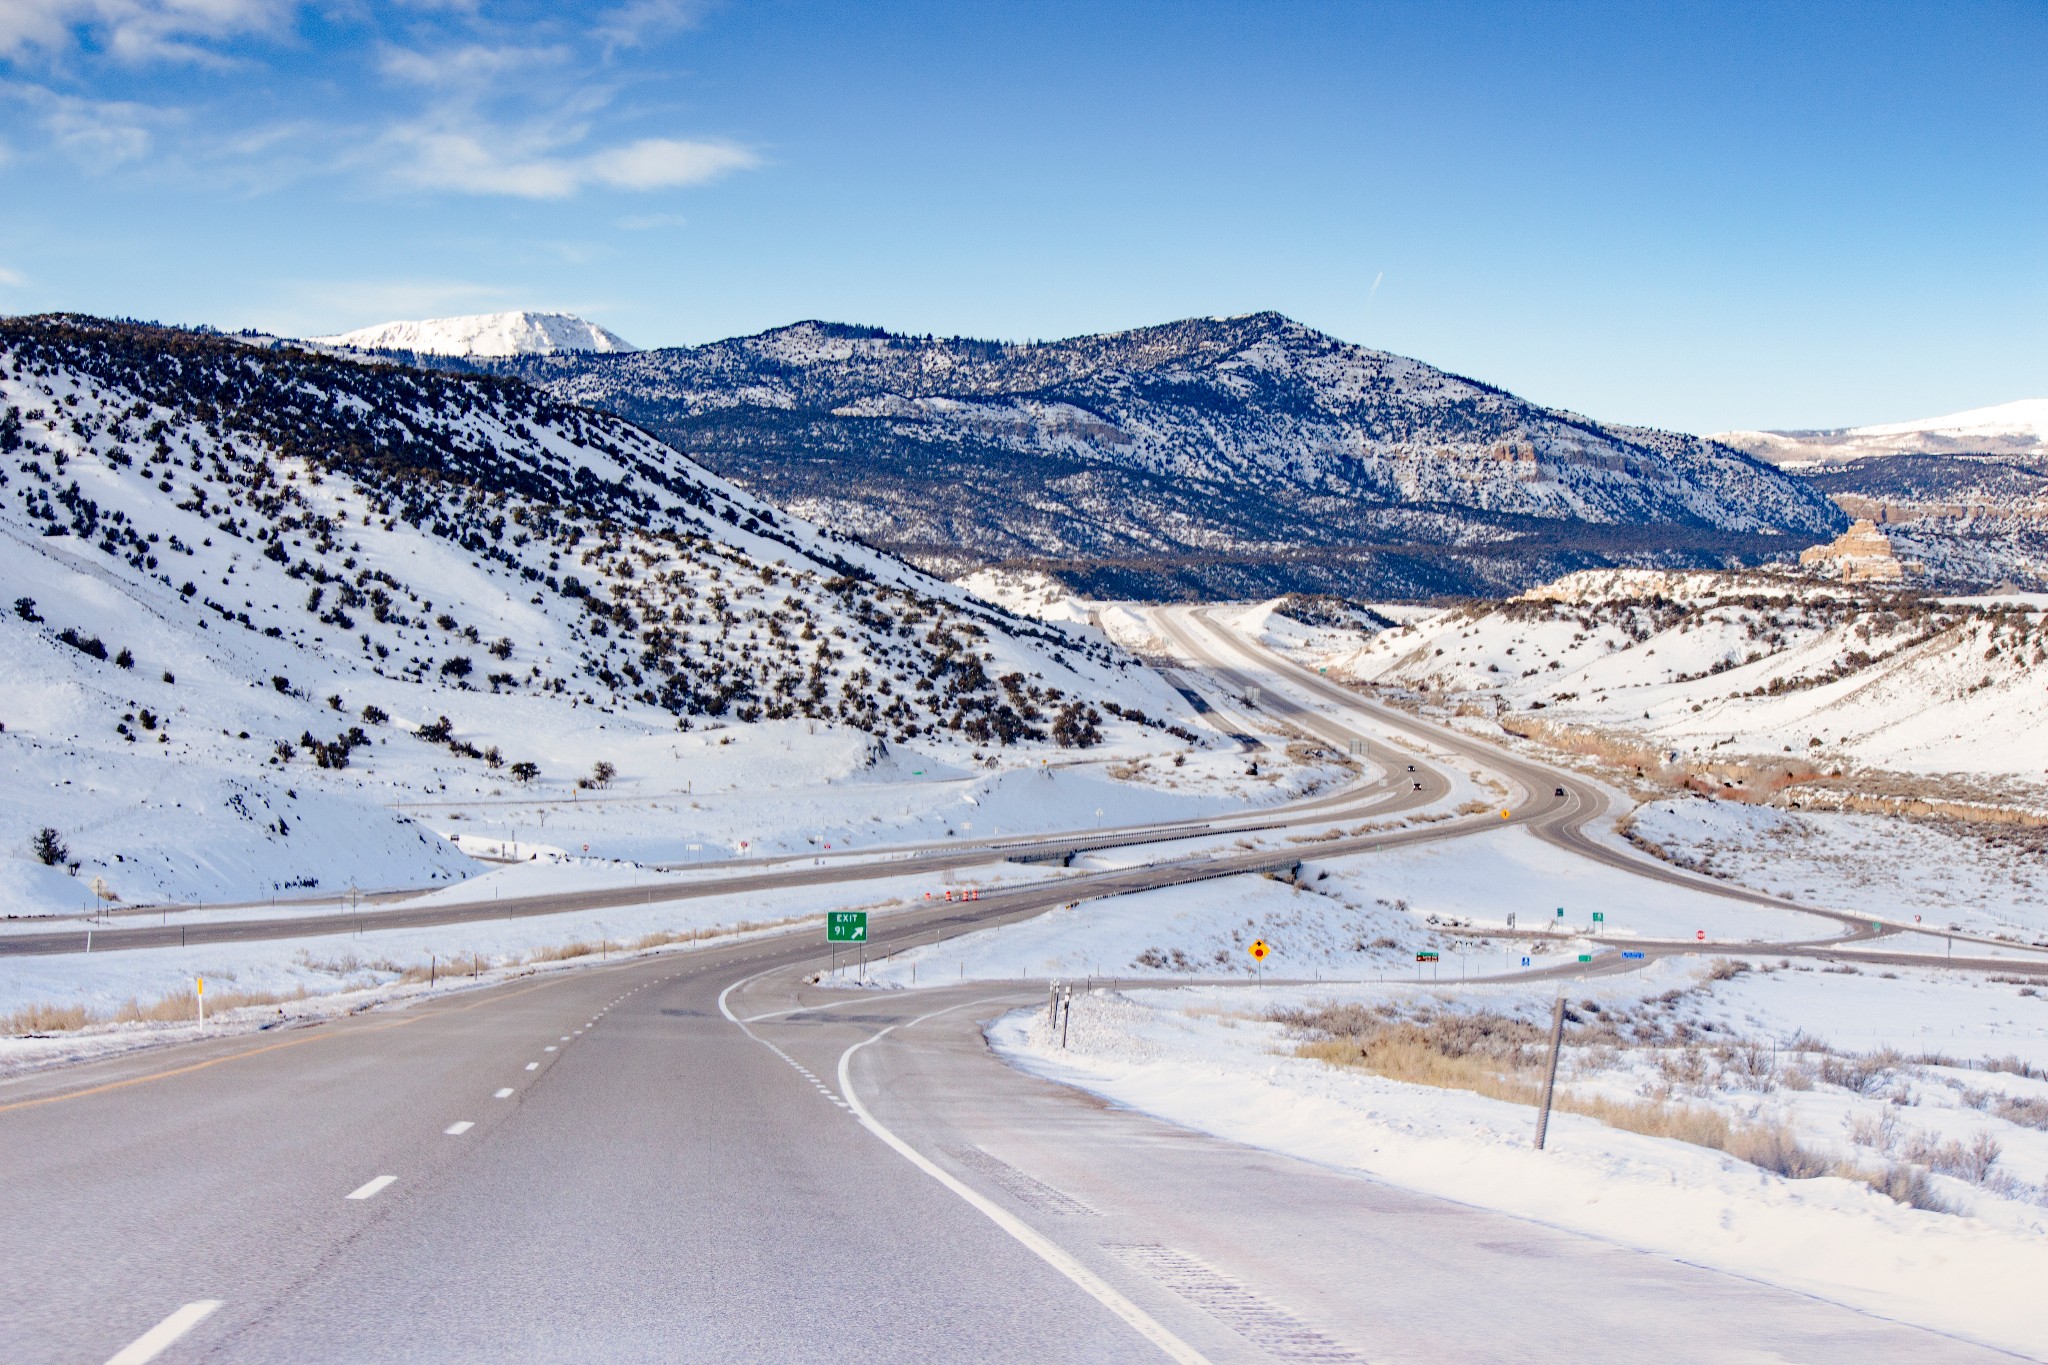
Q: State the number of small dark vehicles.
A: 3